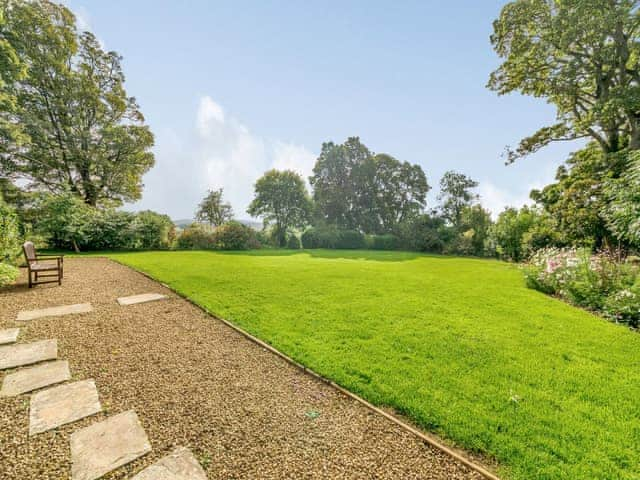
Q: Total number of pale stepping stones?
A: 8